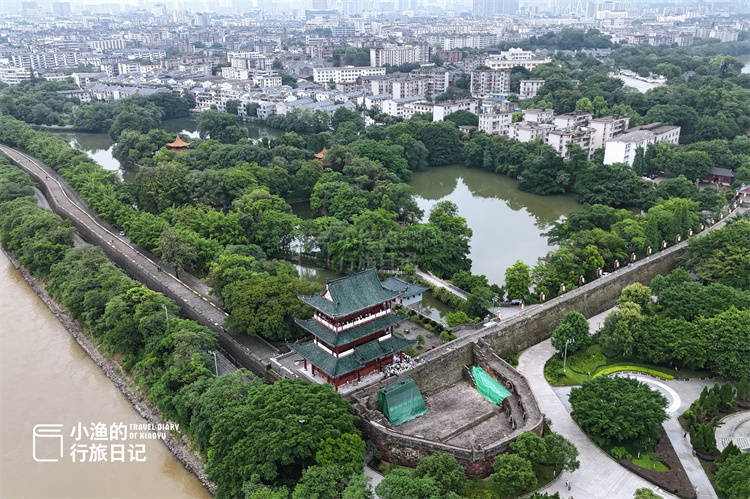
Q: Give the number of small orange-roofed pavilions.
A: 2